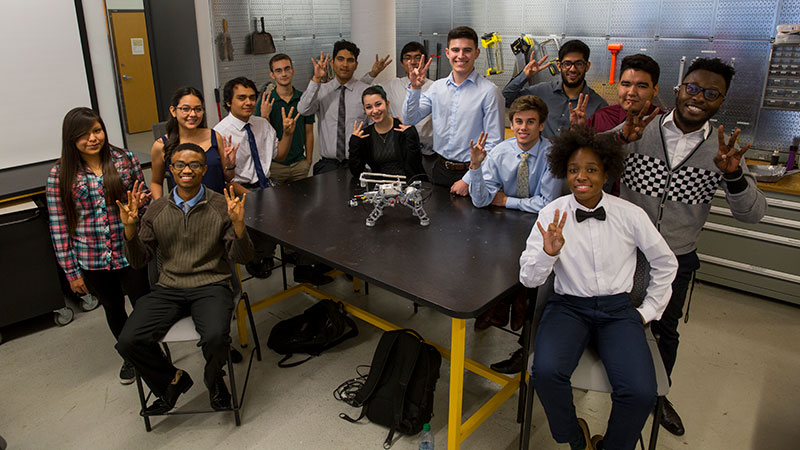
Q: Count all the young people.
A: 14